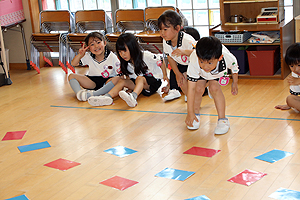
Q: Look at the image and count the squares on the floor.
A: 12